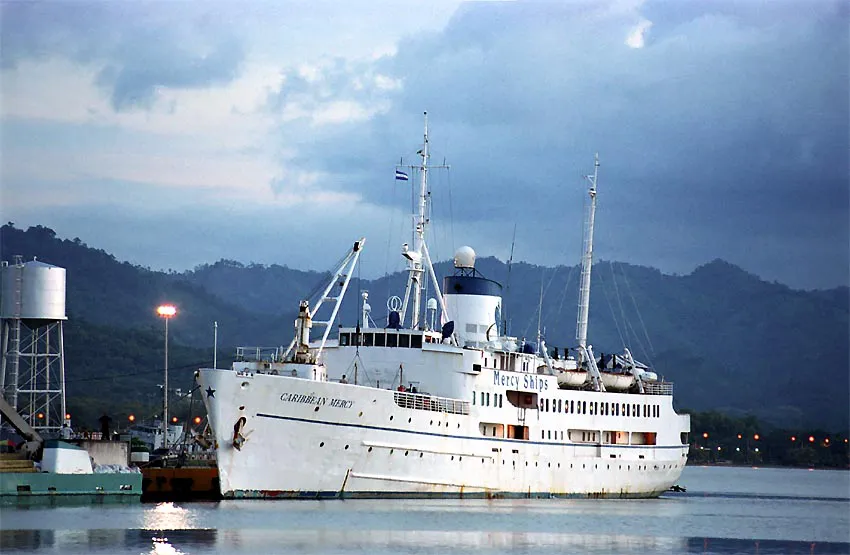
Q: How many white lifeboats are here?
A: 2